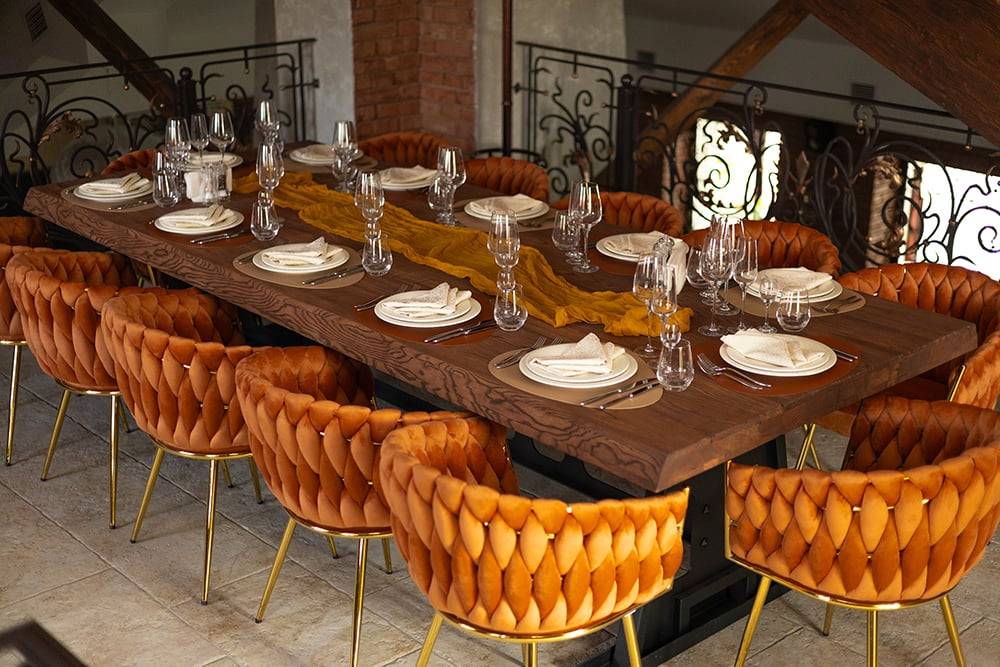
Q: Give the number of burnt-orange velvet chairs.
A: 12